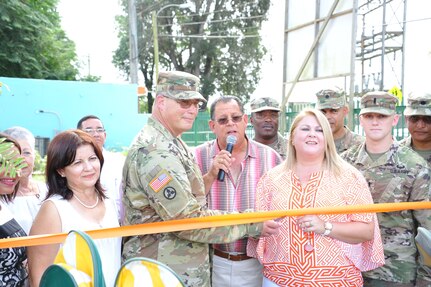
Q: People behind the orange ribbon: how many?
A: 11